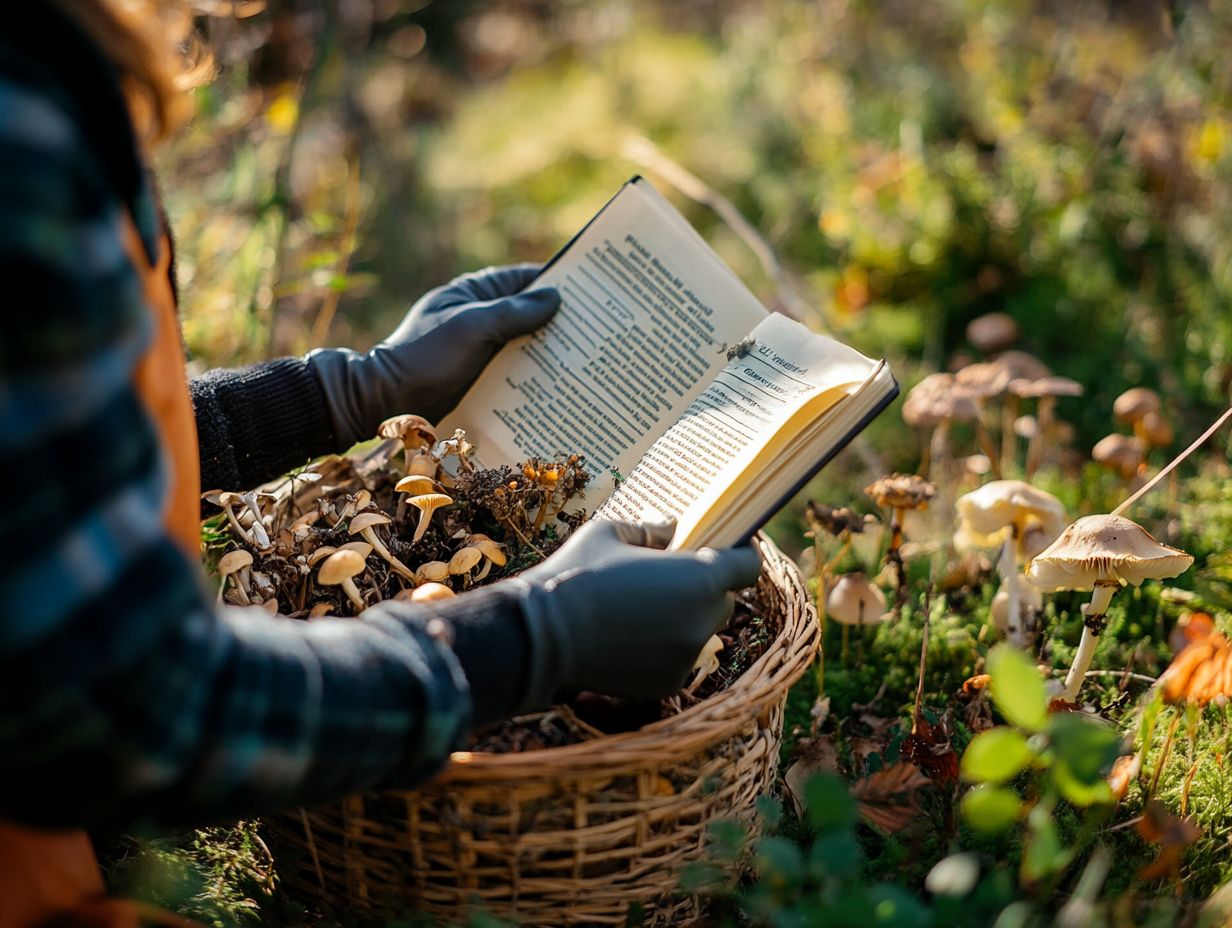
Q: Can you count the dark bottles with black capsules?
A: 0